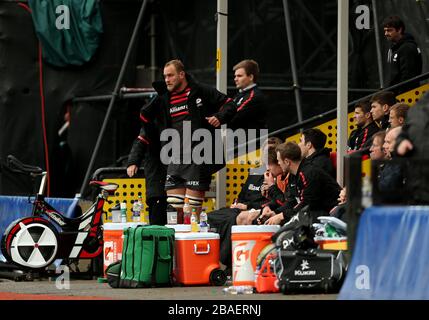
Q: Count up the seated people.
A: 9